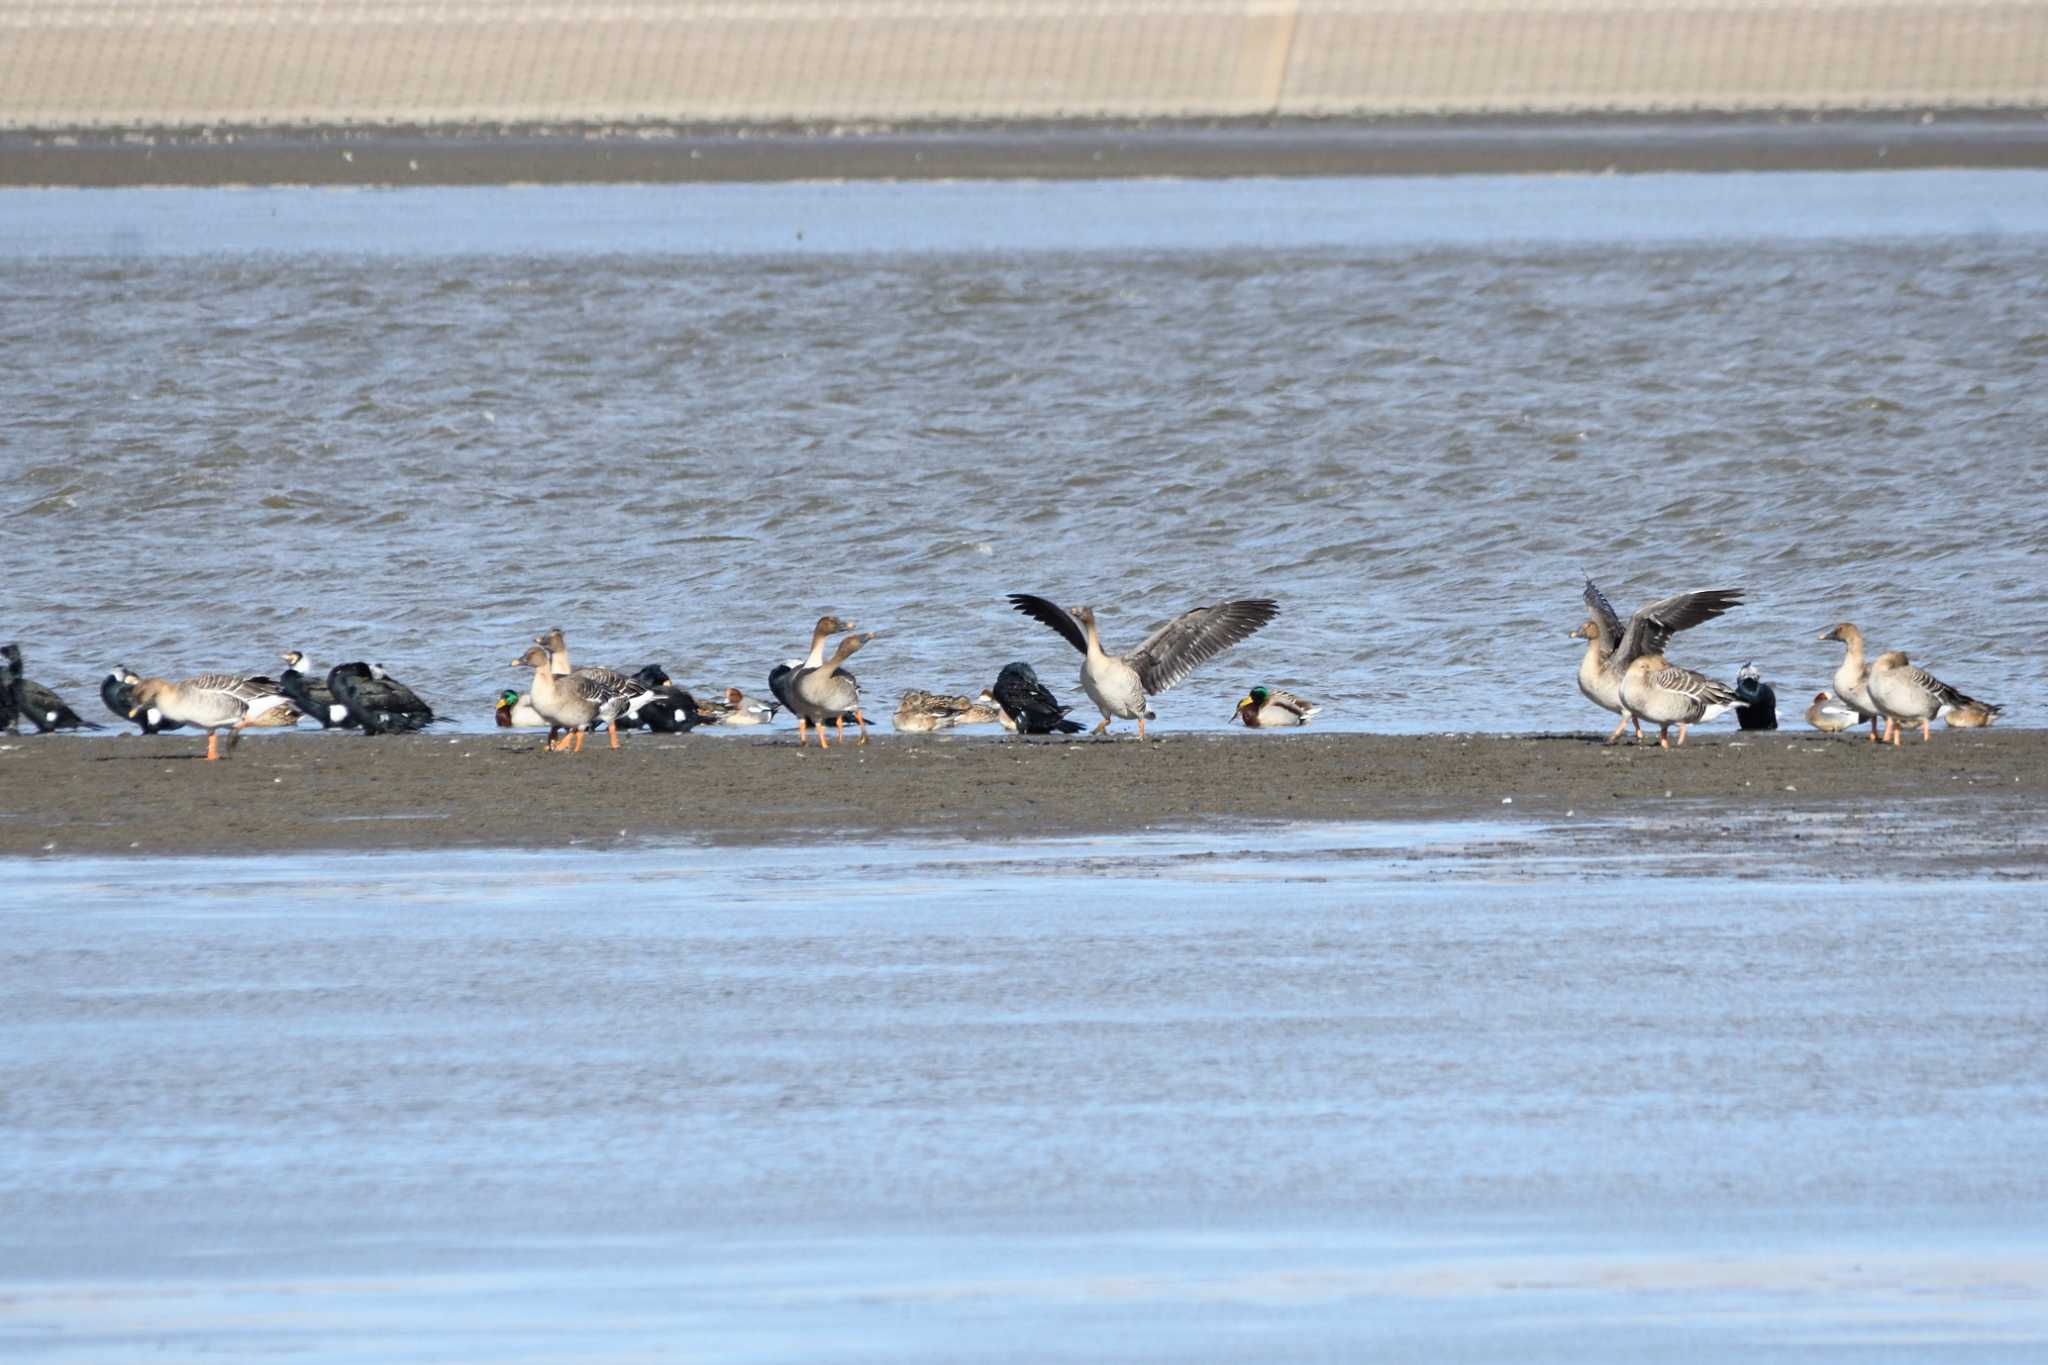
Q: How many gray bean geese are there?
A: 10